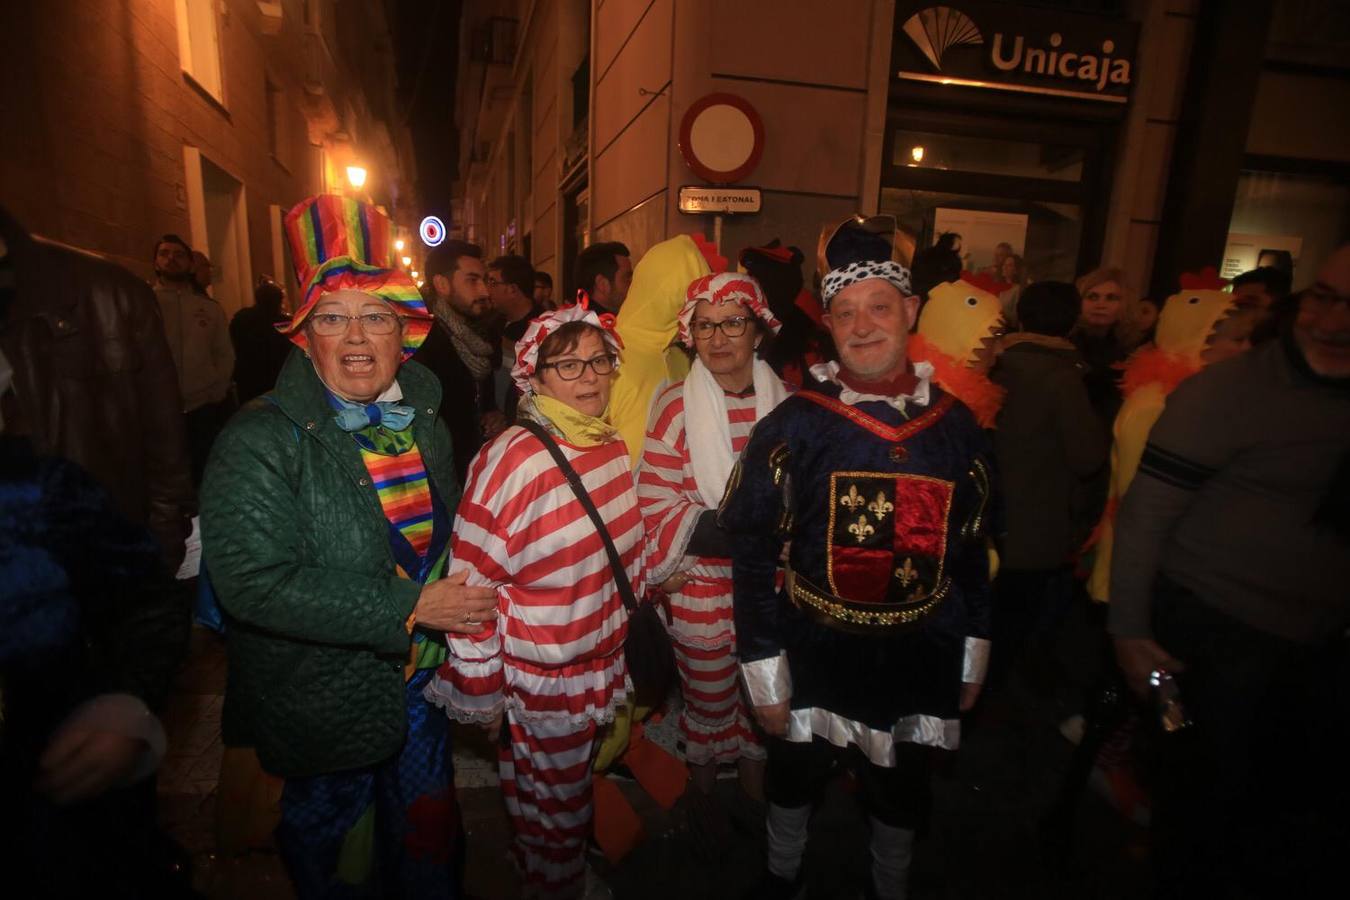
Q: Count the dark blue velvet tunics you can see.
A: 1